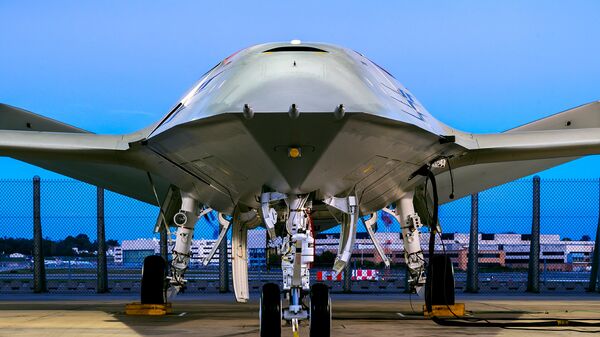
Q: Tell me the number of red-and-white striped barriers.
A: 2